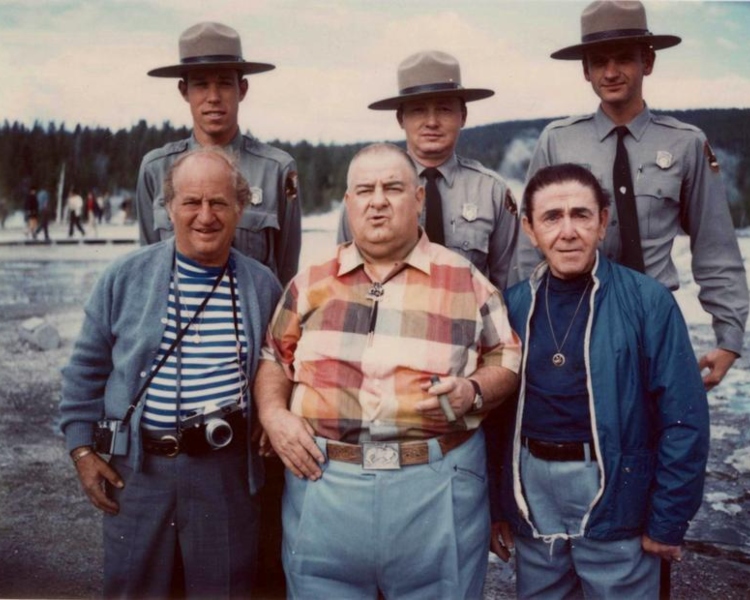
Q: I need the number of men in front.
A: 3